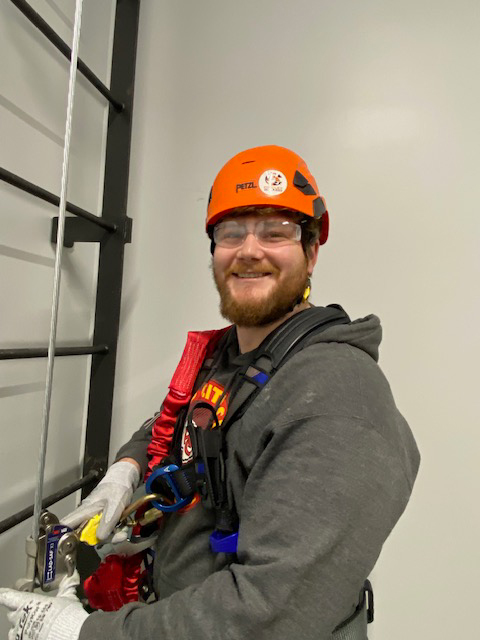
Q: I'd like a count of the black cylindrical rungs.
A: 4